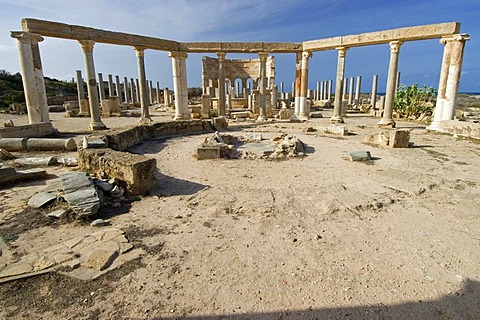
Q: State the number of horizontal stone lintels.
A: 3